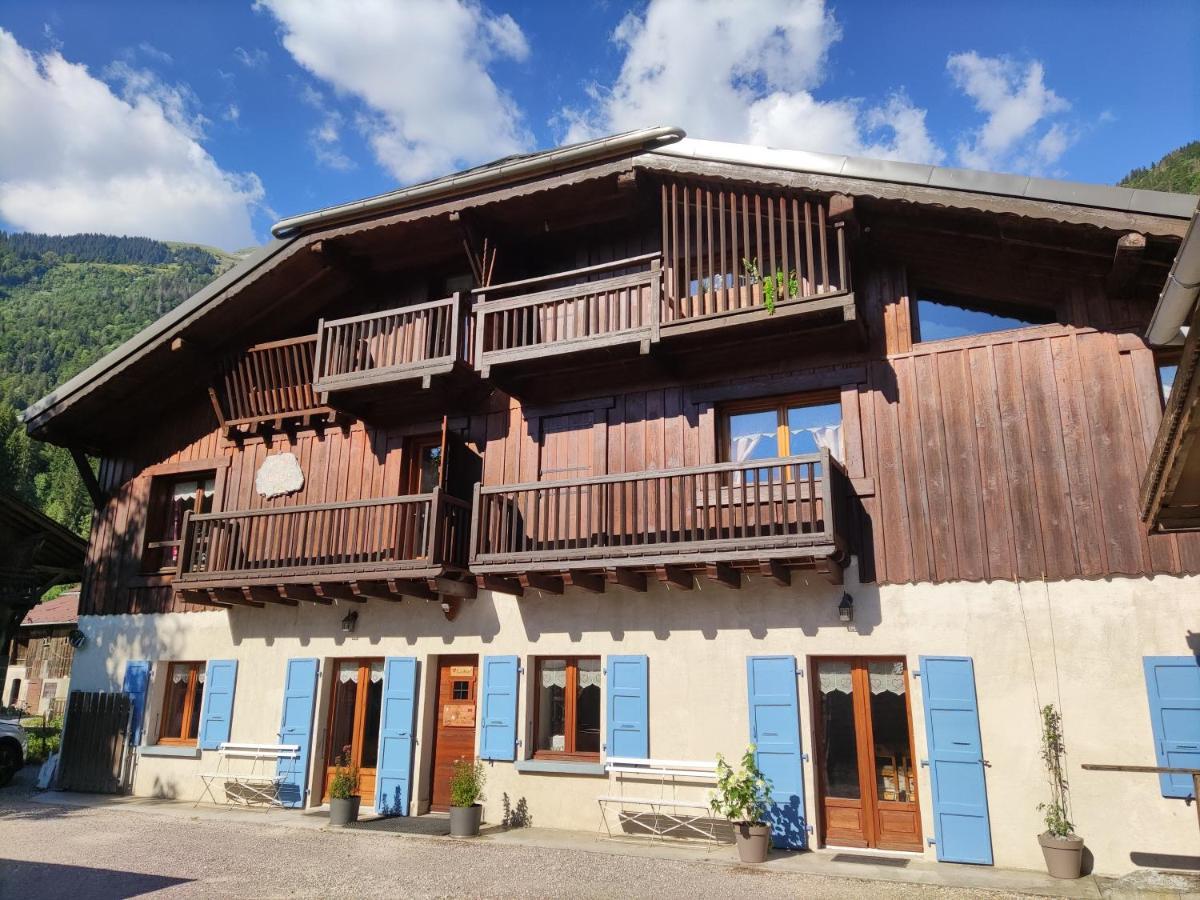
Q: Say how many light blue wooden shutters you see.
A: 9